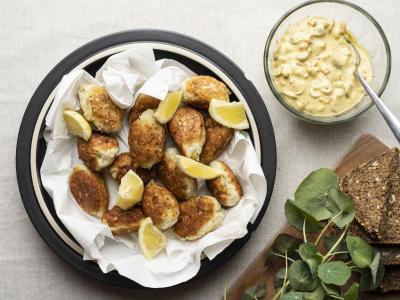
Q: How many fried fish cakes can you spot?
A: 14